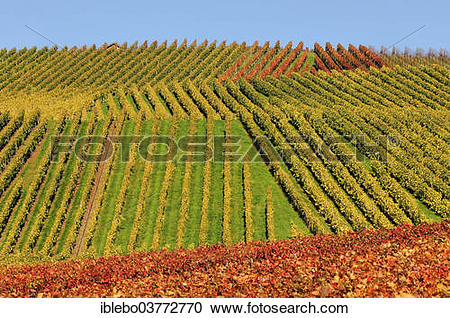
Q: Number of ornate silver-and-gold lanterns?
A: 0